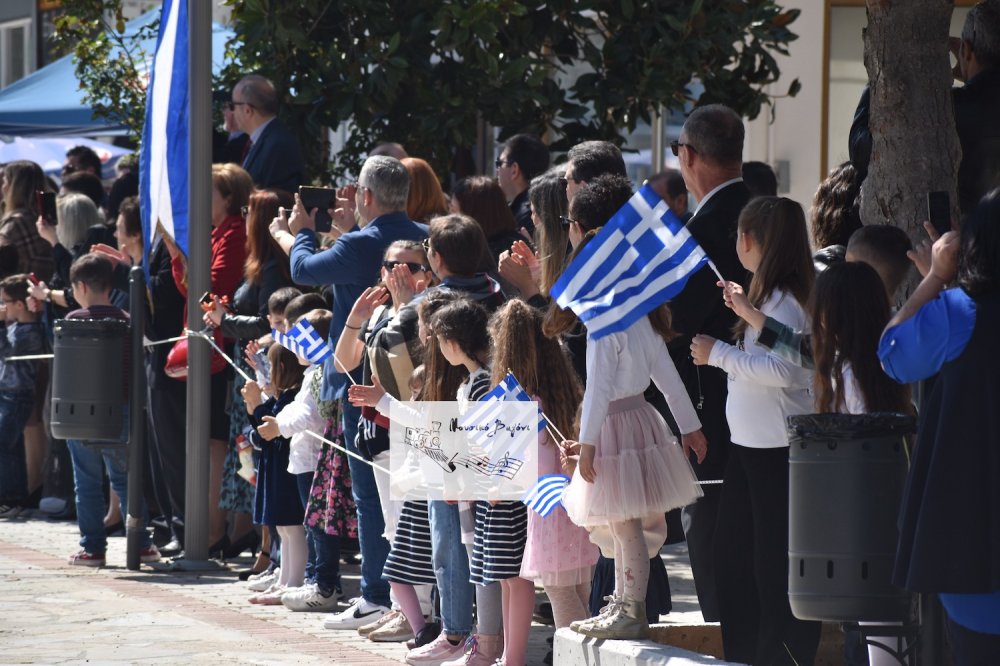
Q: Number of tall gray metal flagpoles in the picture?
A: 1